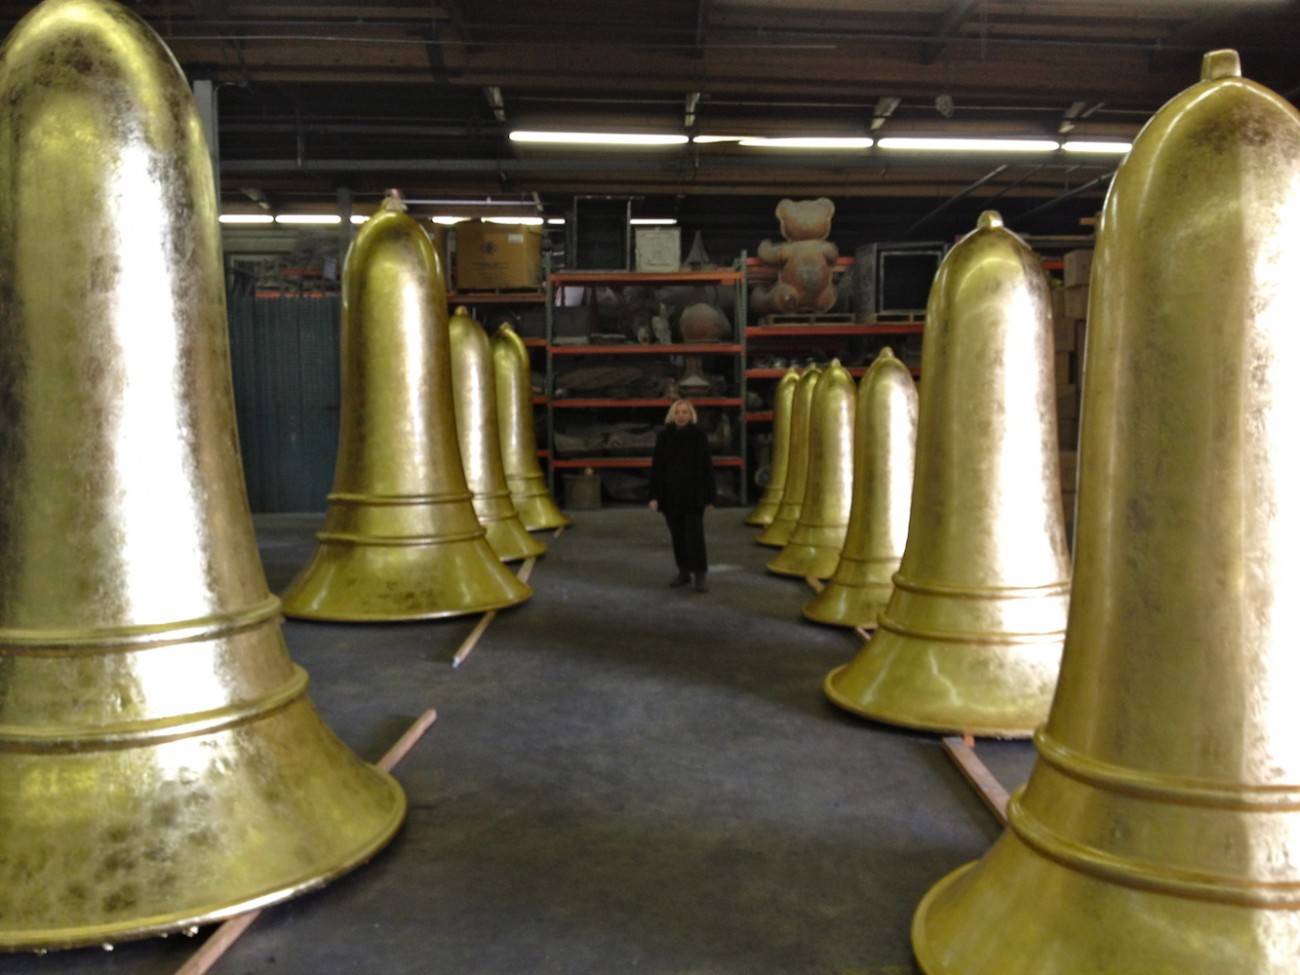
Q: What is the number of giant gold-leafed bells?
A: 10